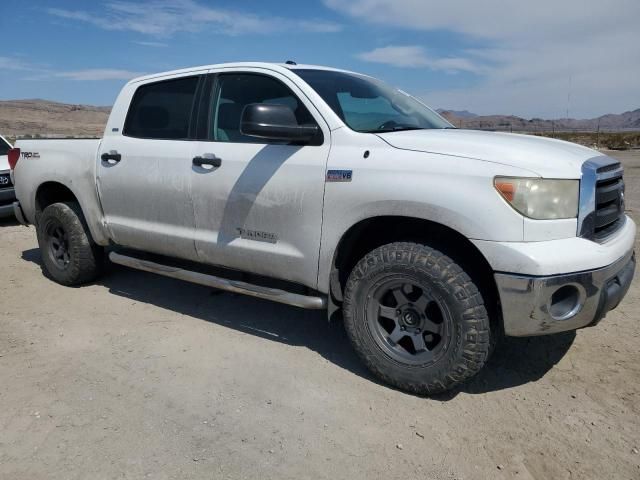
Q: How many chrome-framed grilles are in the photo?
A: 1